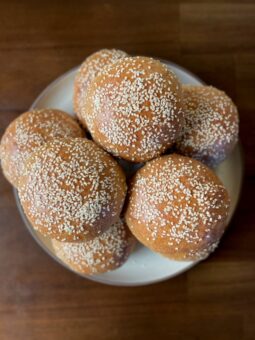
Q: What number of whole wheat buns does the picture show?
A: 7